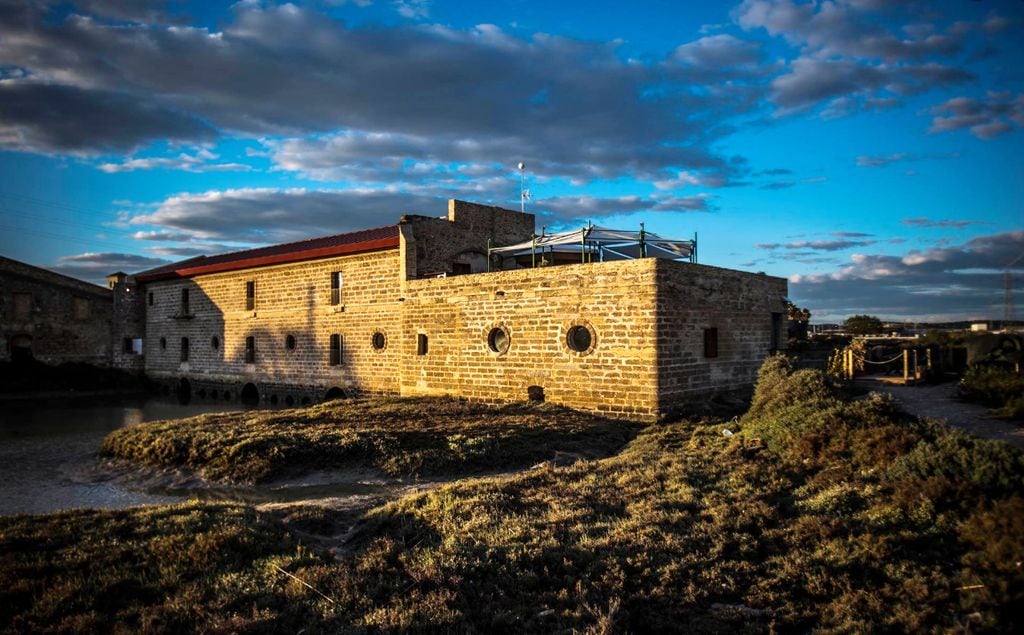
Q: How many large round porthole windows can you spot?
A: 2